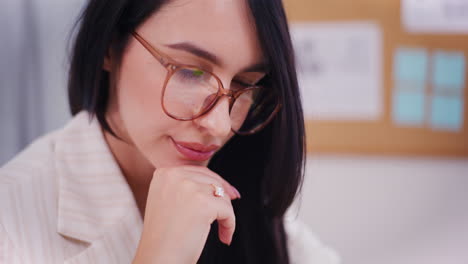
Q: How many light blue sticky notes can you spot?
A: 4